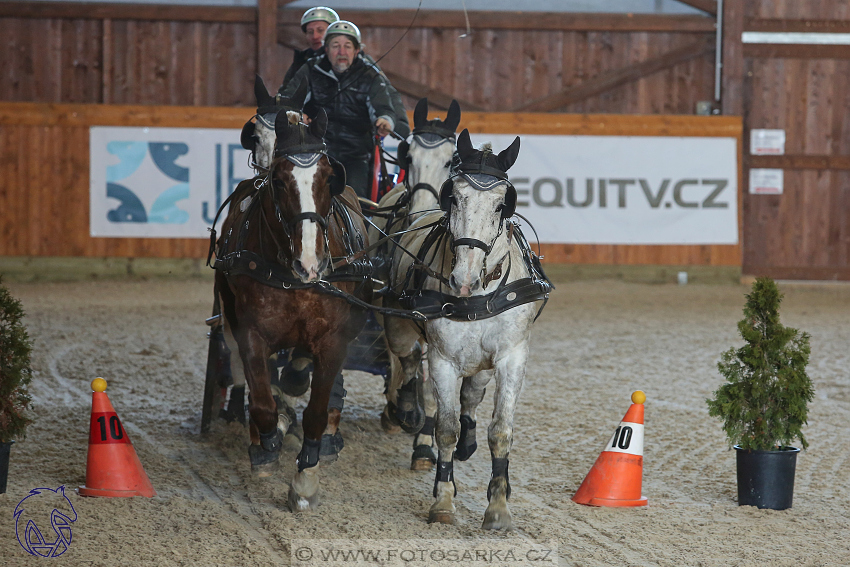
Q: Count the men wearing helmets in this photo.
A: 2